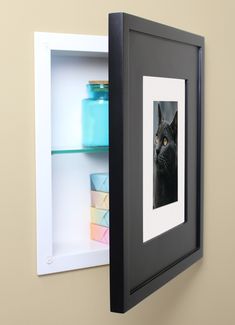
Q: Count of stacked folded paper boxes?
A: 4